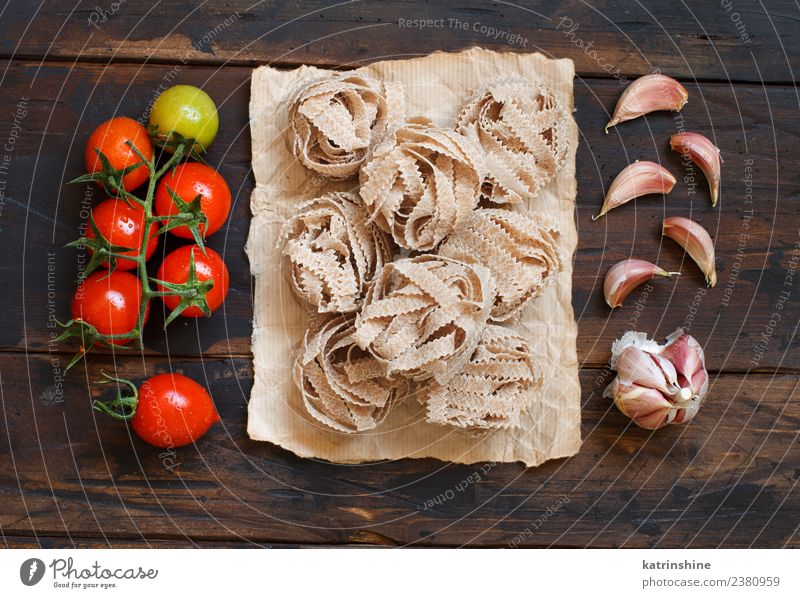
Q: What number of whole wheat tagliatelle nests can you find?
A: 8